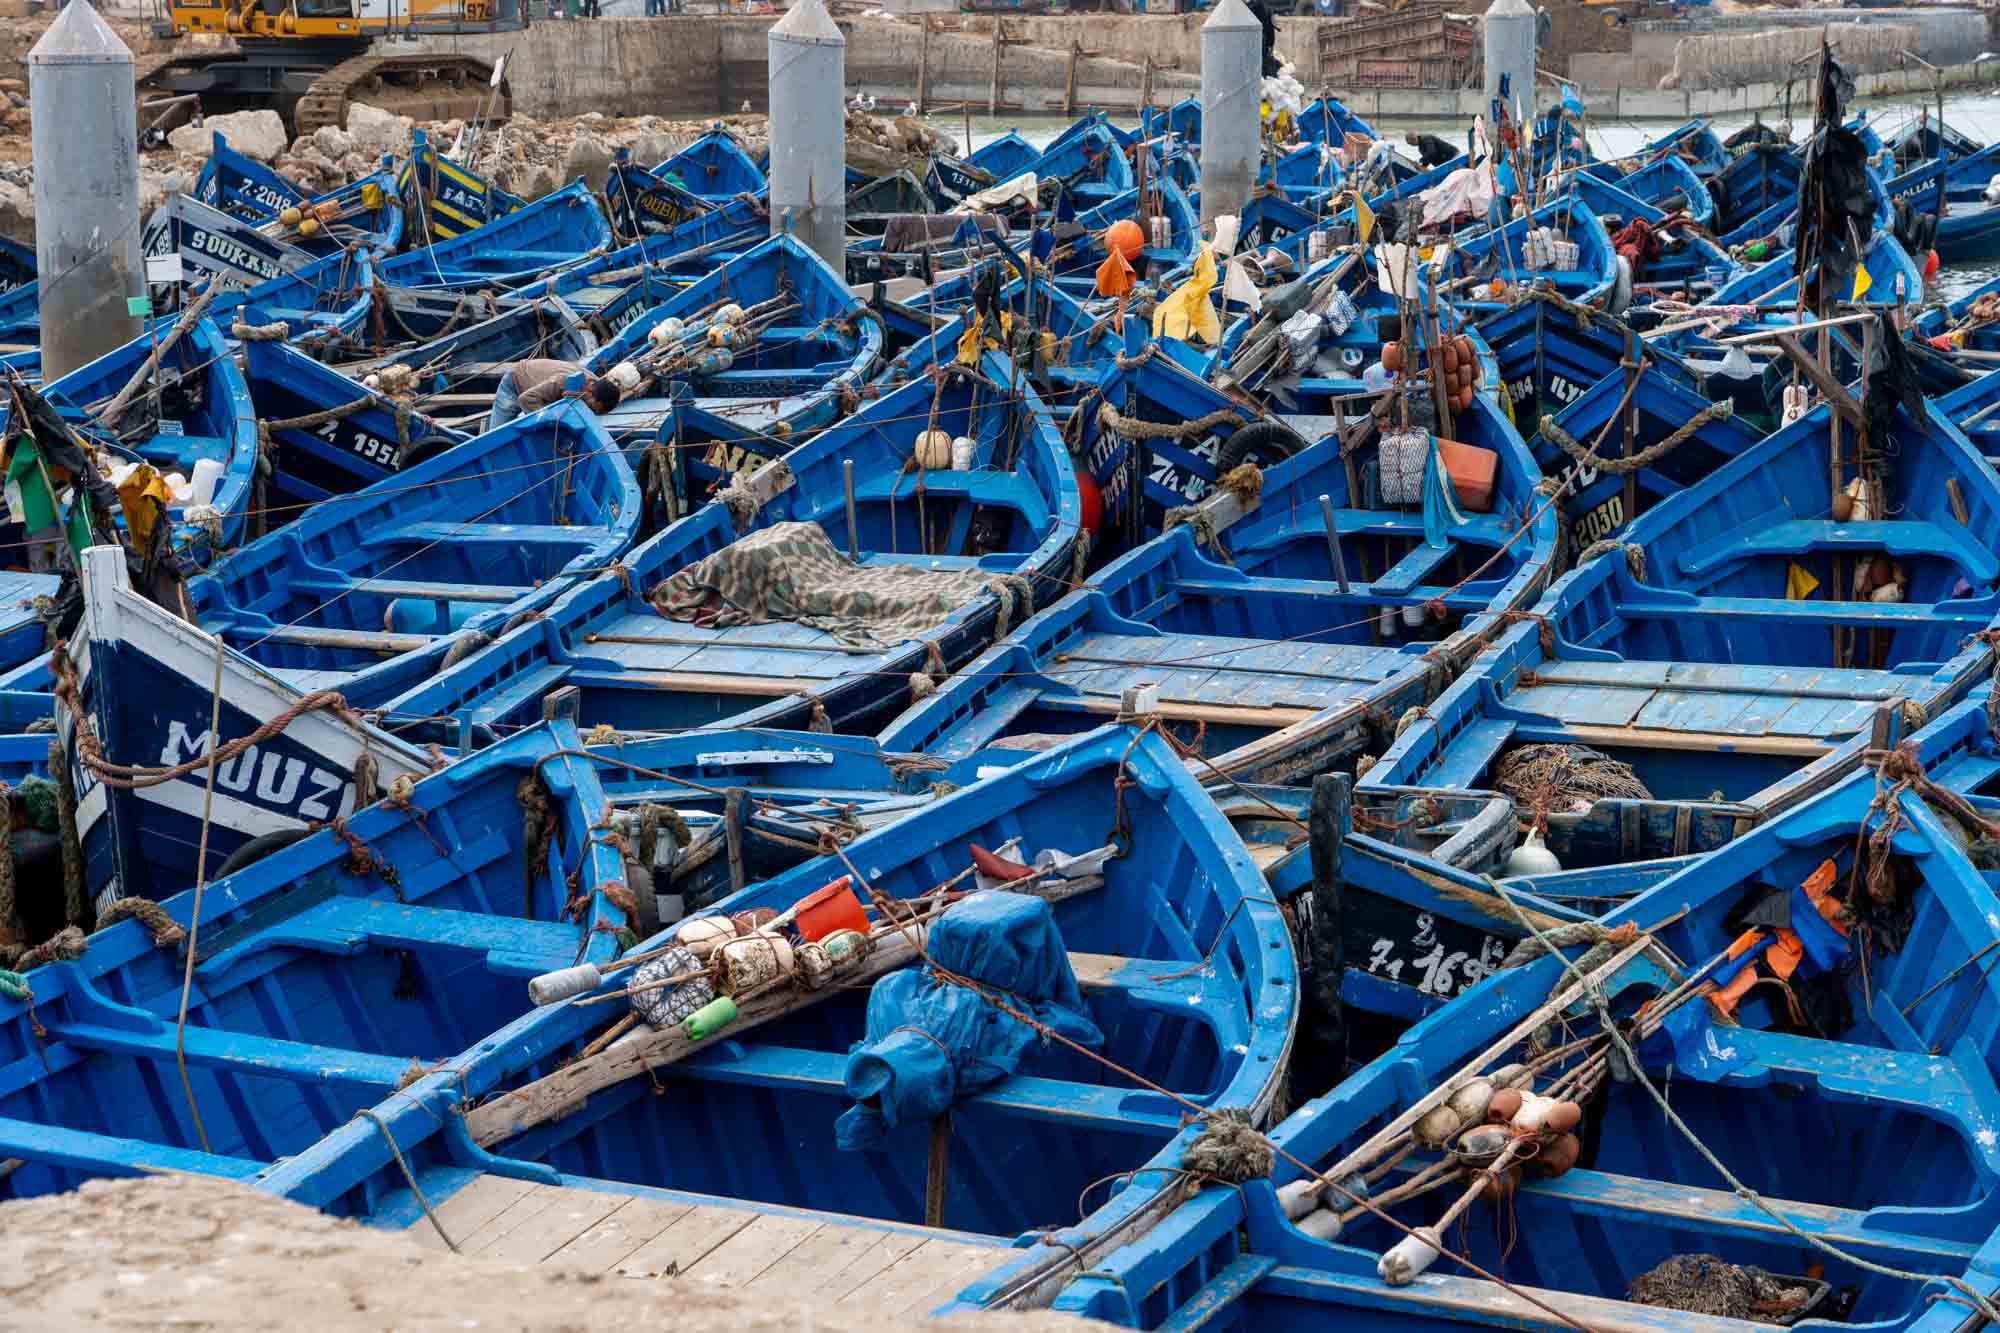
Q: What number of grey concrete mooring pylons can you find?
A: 4